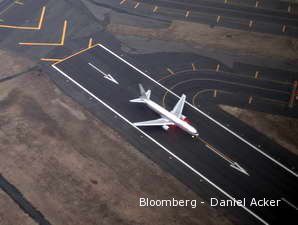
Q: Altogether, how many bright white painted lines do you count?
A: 2